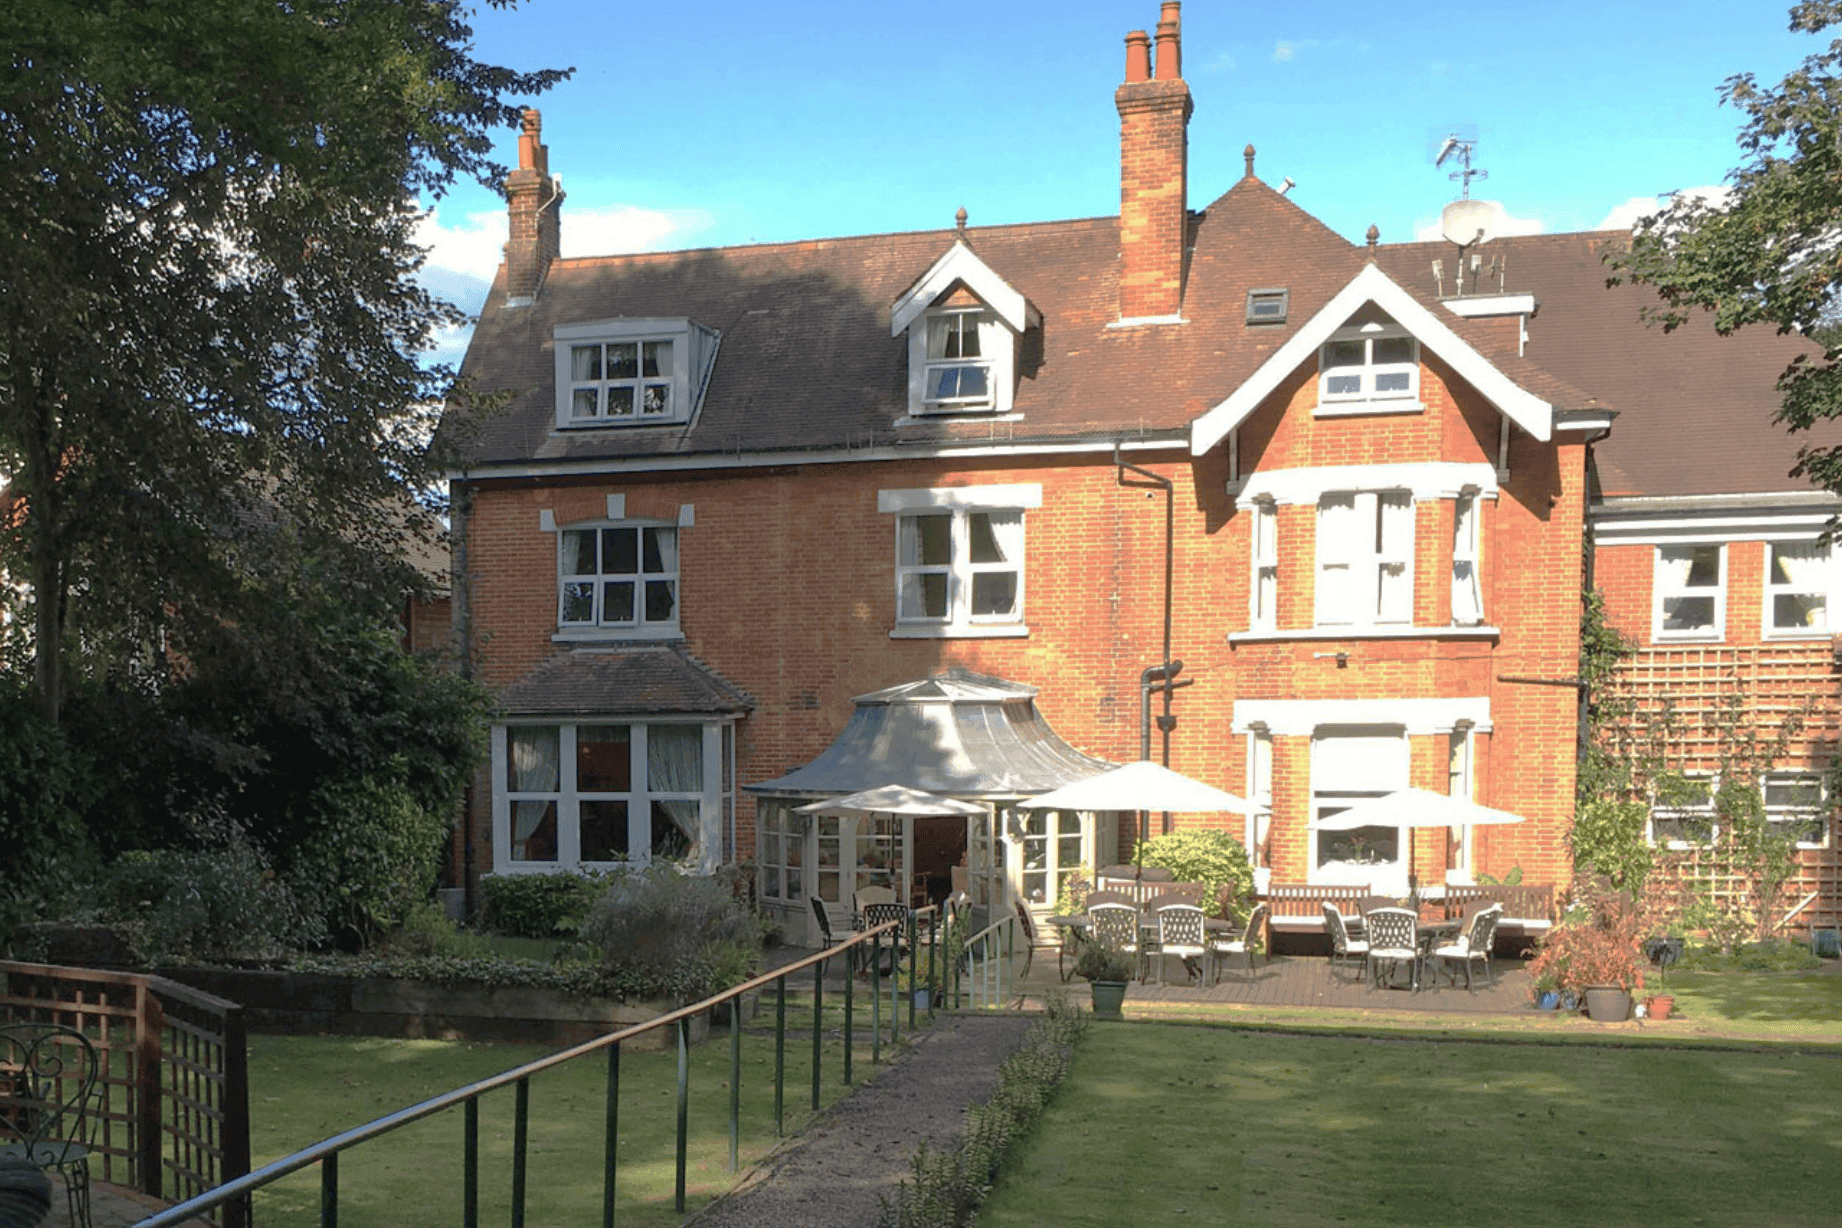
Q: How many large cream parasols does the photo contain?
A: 3